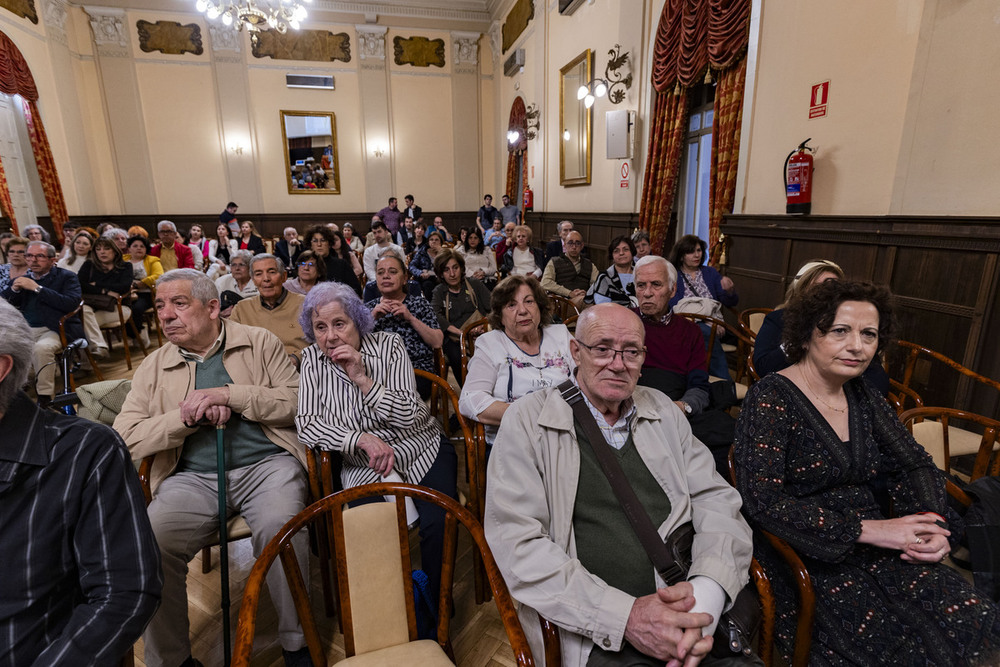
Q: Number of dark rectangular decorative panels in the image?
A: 5